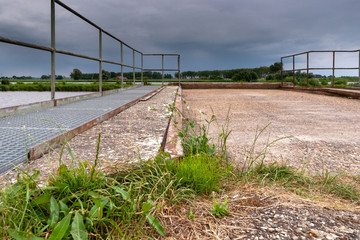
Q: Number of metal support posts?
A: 12